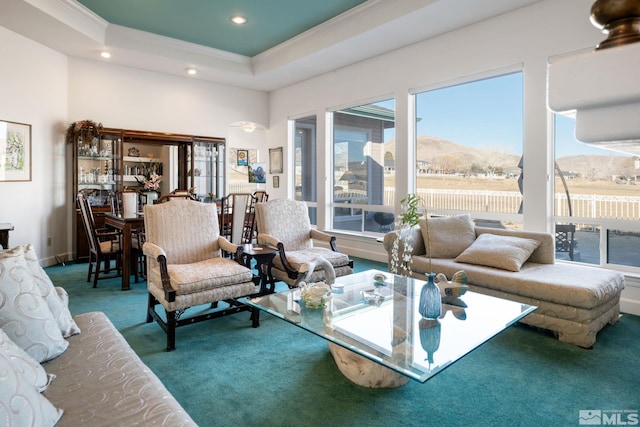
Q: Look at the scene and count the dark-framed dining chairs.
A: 6